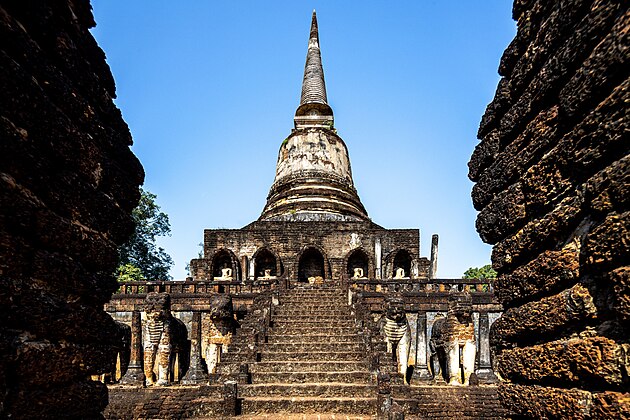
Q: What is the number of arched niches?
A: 5